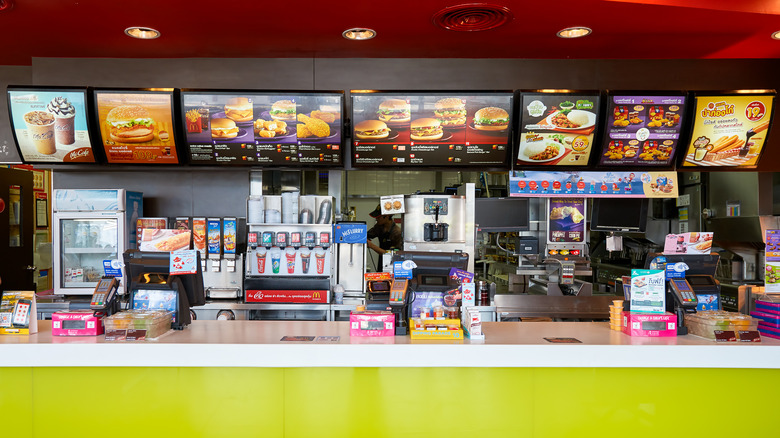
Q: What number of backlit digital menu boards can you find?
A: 7